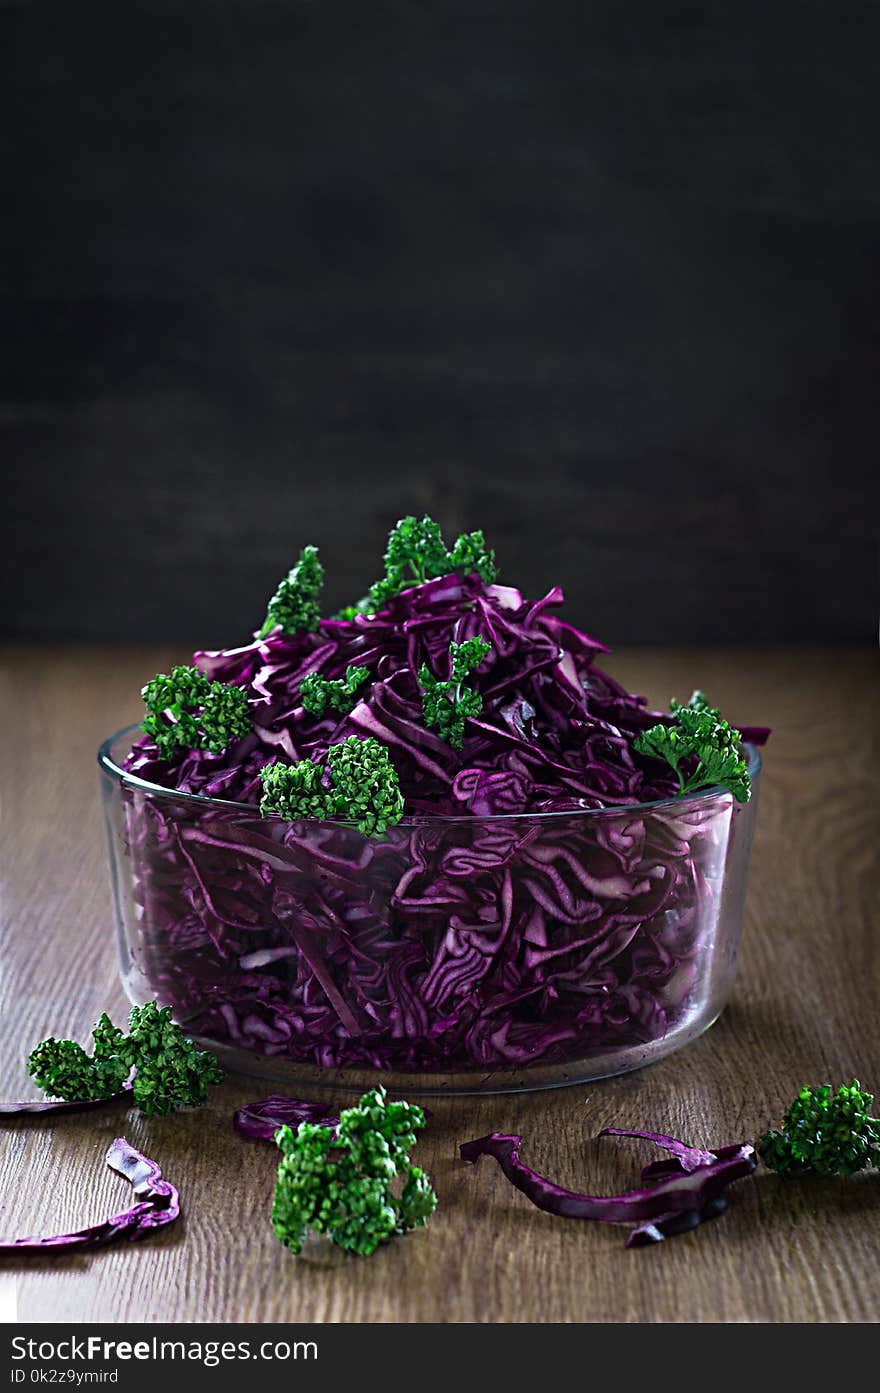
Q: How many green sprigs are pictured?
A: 10